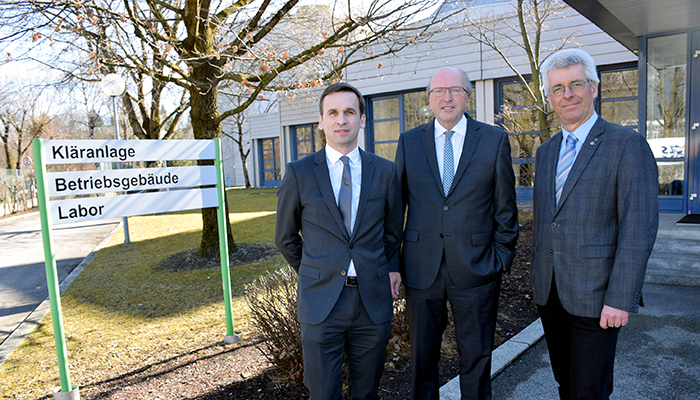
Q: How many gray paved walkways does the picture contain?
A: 2